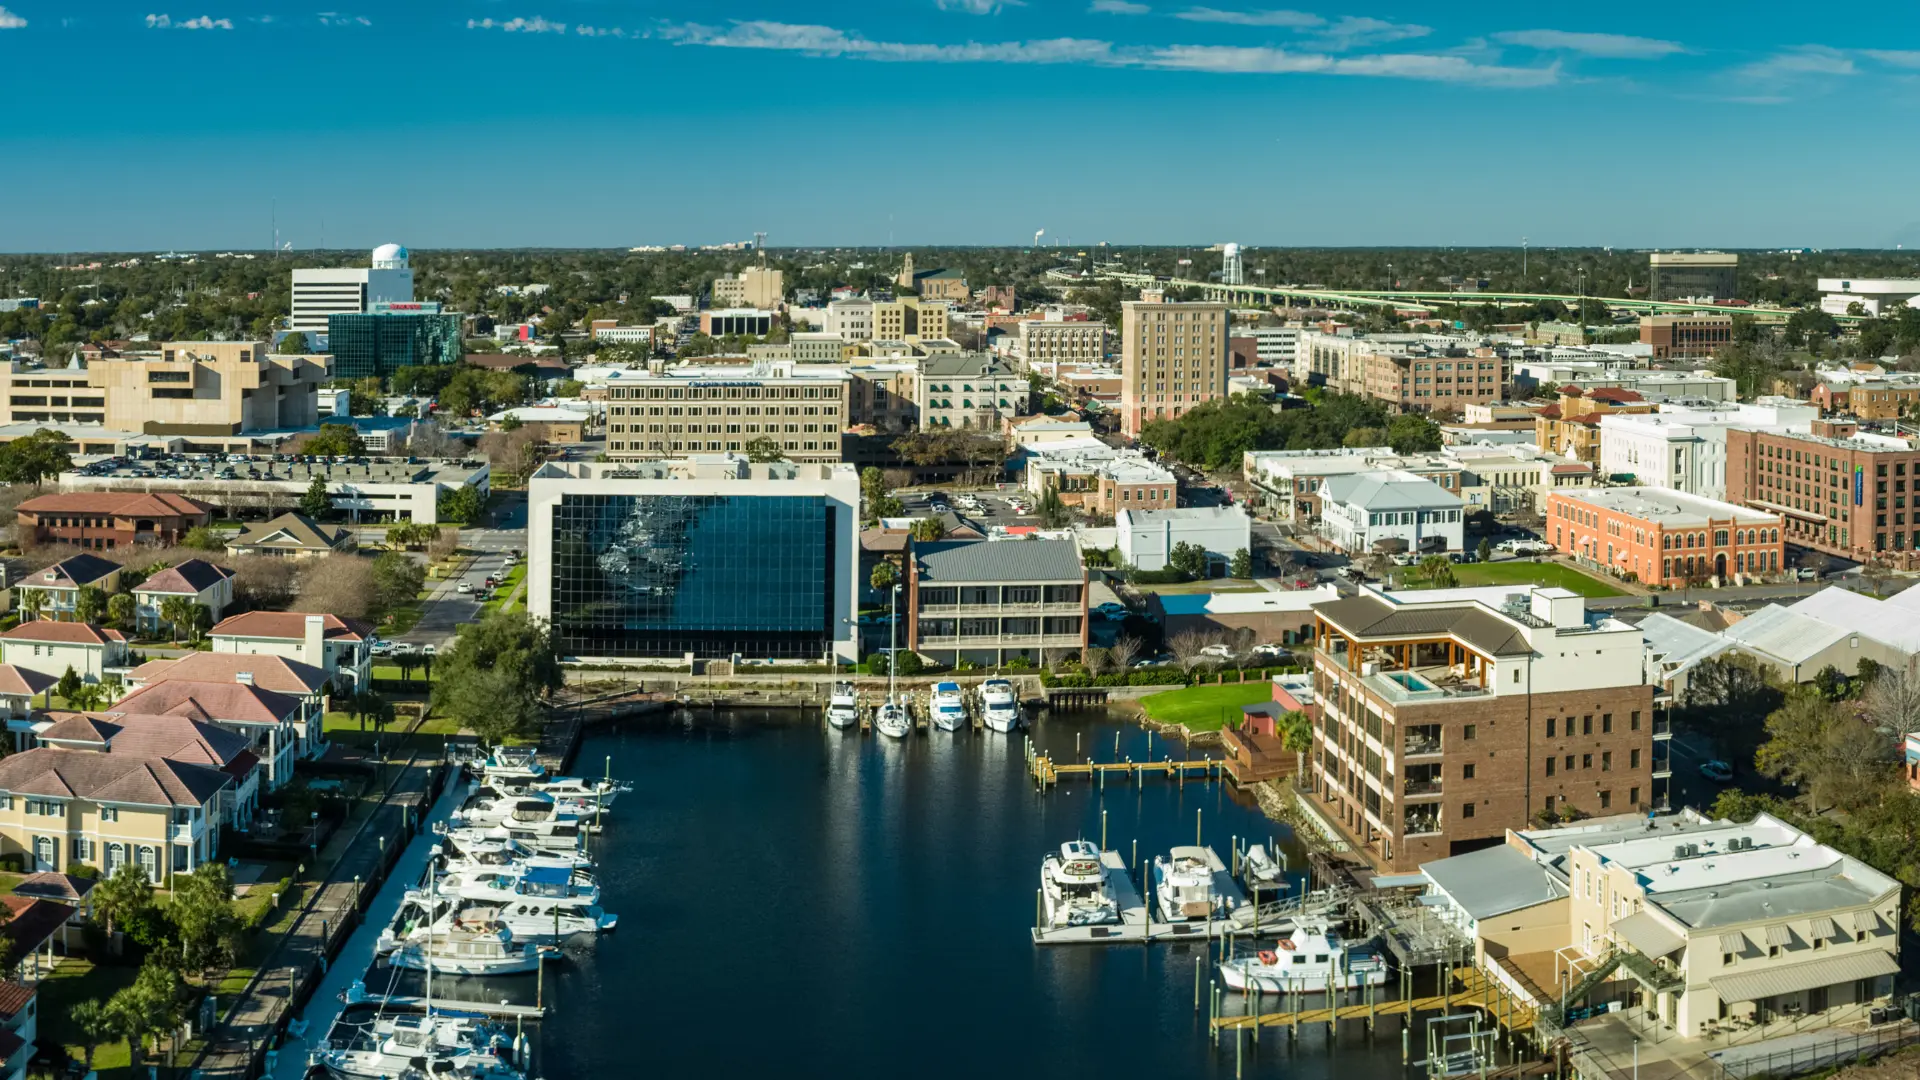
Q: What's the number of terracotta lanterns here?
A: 0